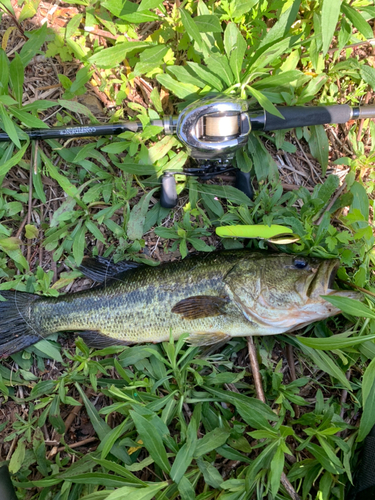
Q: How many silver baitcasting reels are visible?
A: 1